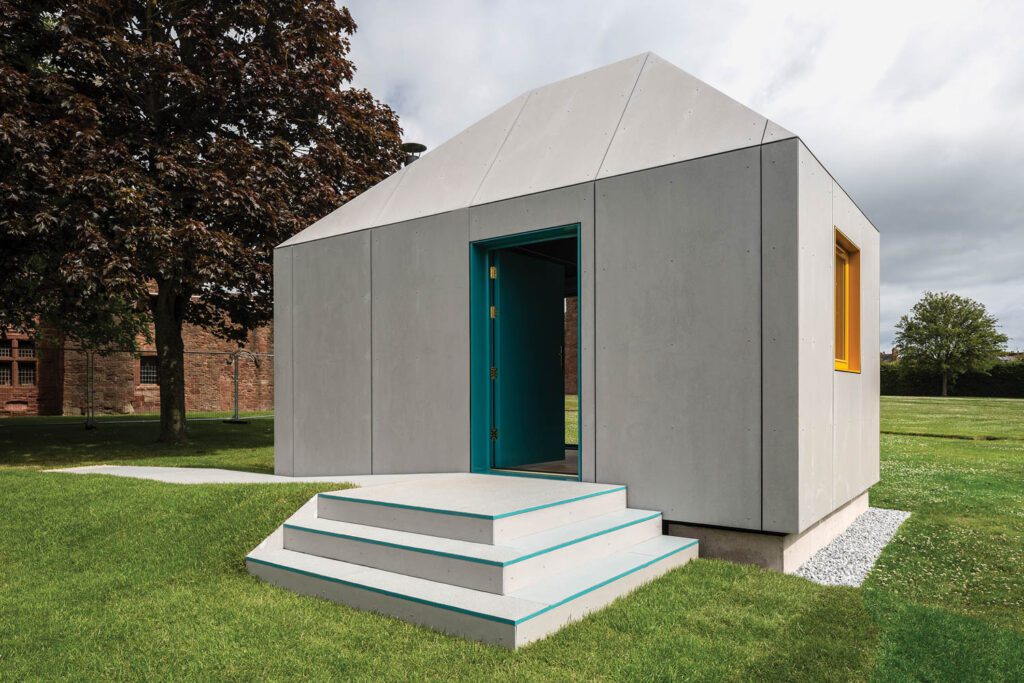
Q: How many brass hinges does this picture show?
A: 4